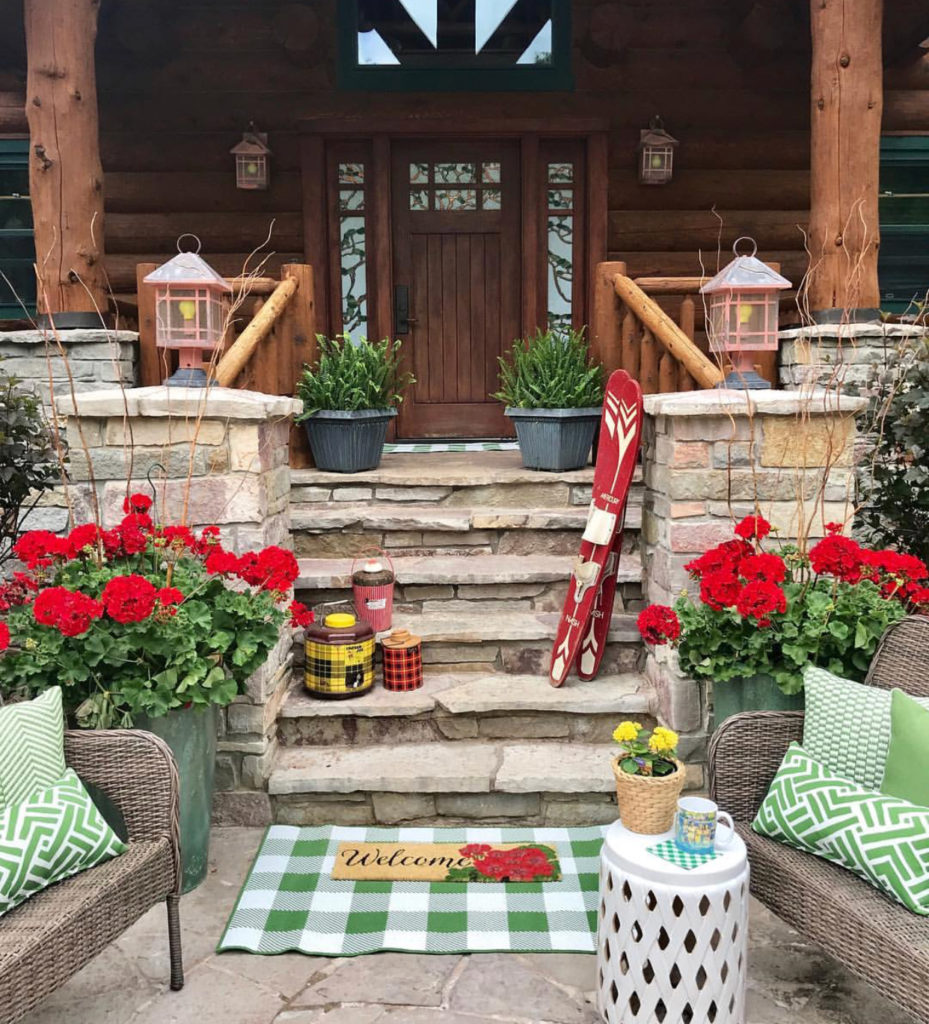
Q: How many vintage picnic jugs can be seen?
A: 3